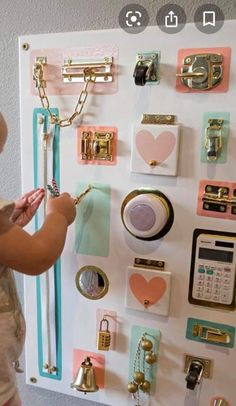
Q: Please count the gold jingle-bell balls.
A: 5